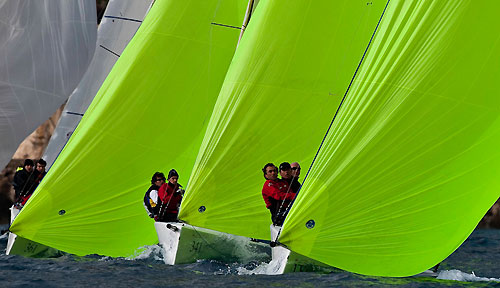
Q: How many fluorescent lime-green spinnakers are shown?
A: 3